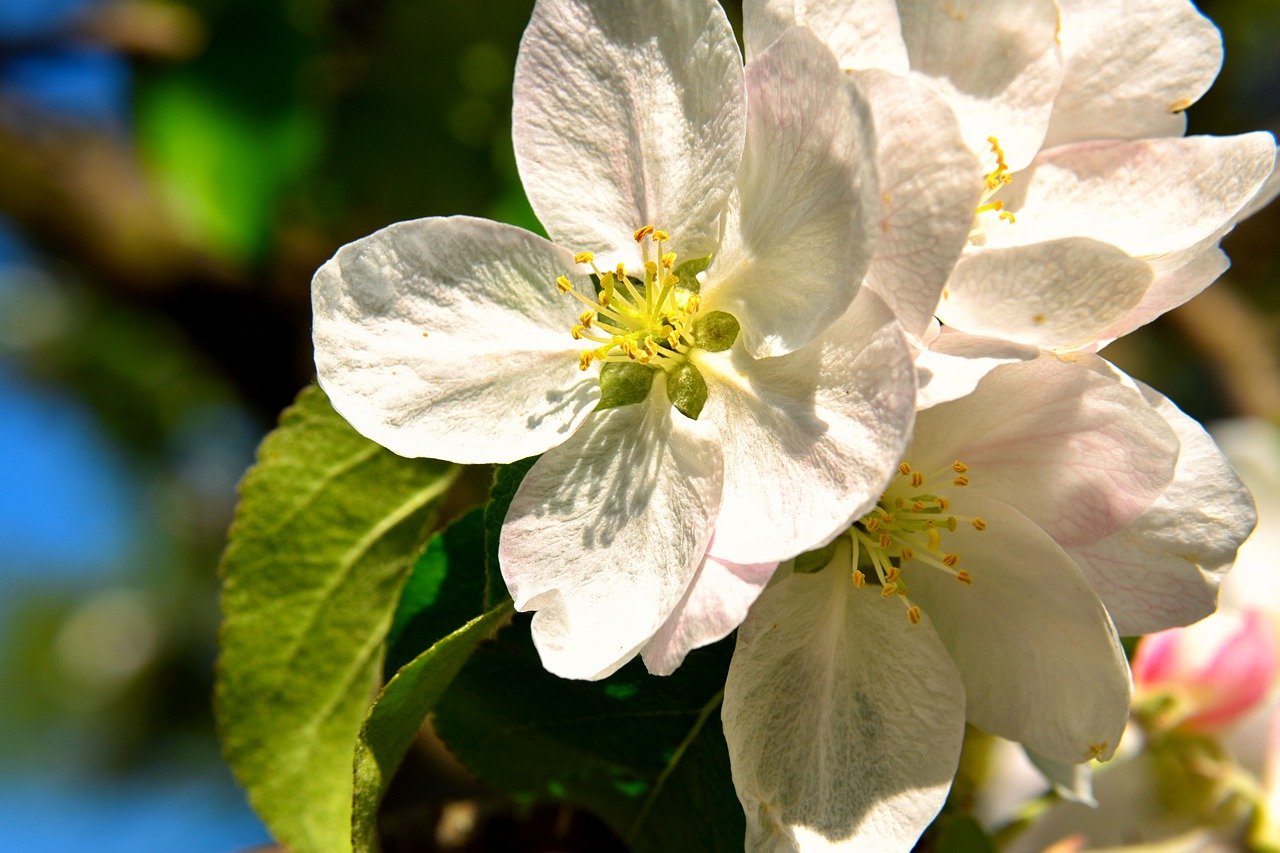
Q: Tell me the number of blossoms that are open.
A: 3